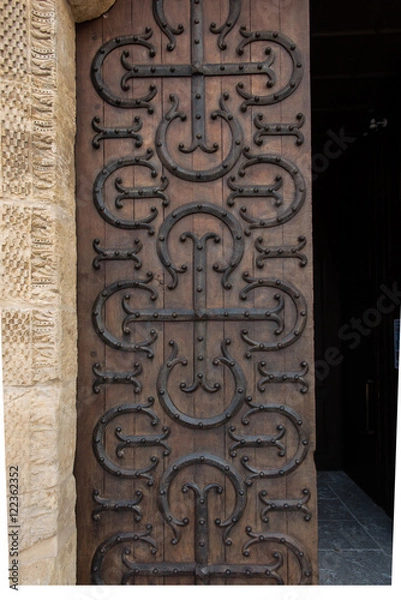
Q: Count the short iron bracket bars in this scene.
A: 12